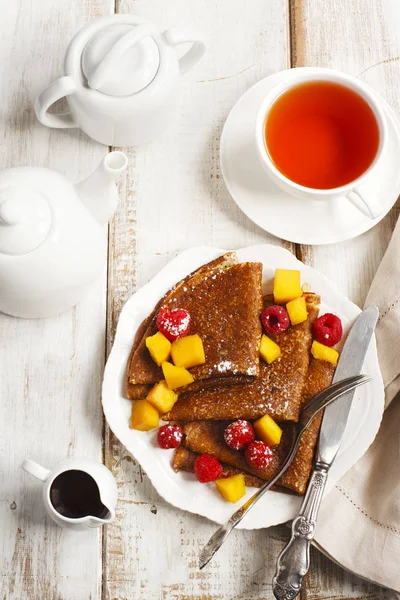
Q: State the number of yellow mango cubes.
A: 11